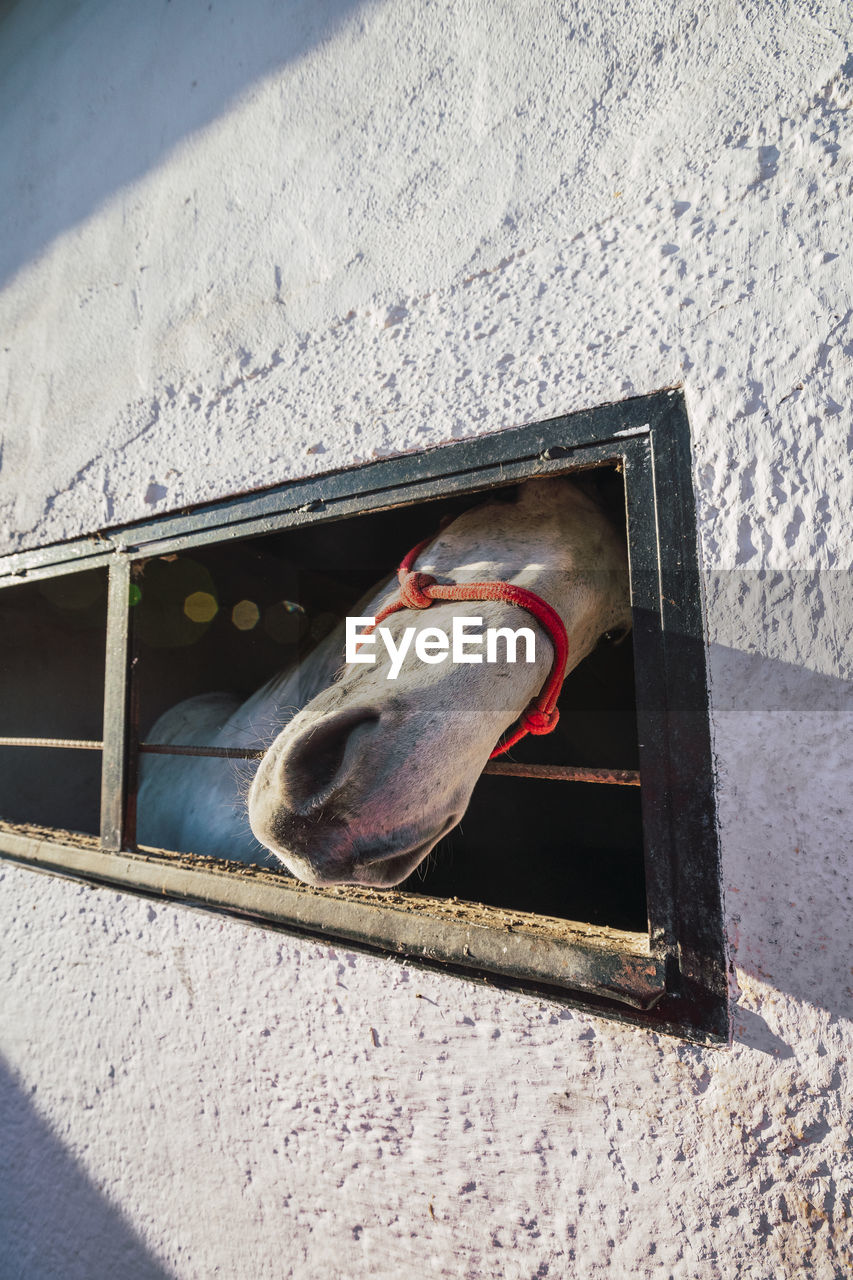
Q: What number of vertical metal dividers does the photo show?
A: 1